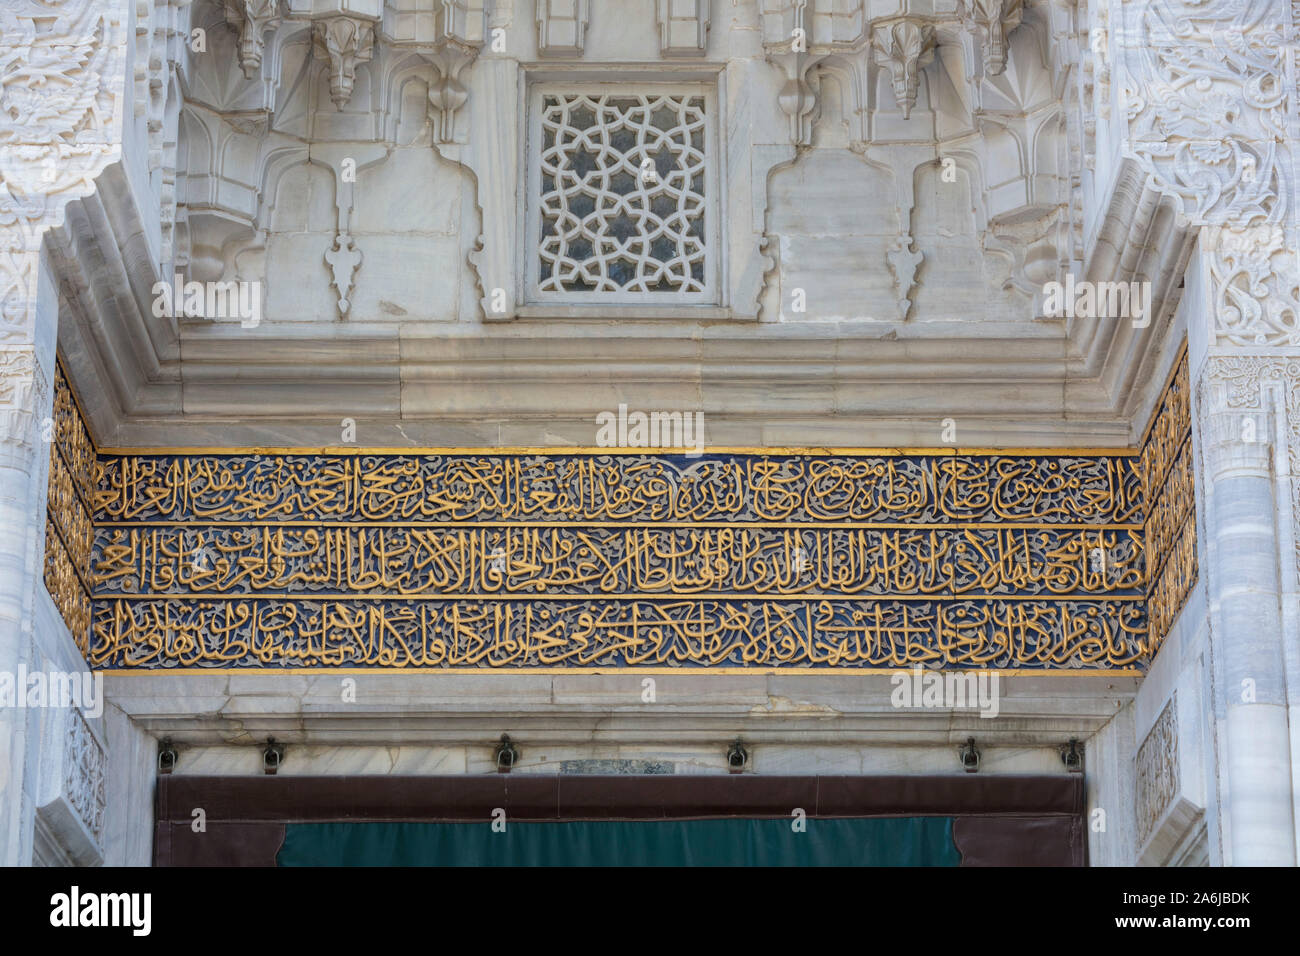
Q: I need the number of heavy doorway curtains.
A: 1